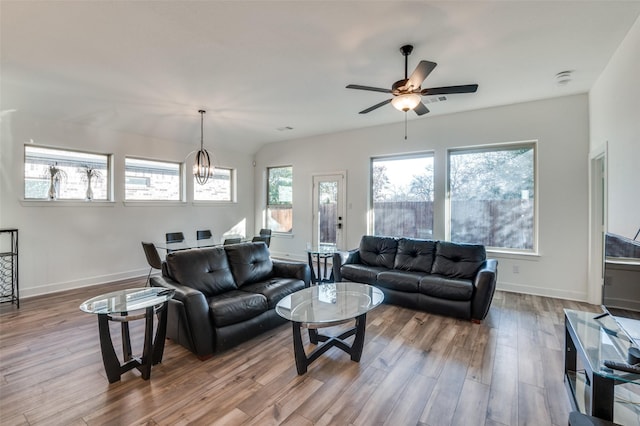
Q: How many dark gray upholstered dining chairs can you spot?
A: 6